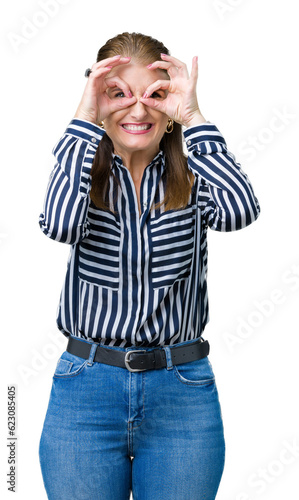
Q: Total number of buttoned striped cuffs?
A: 2